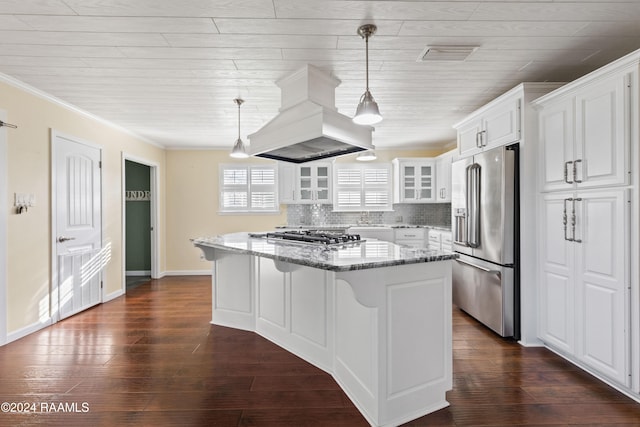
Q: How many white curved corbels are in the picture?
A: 3